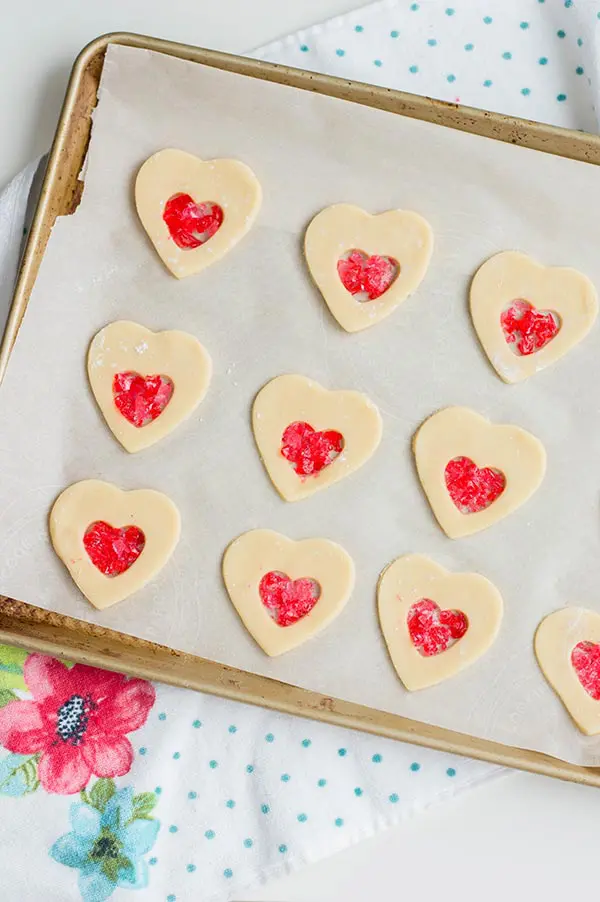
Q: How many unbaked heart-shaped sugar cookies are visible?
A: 10